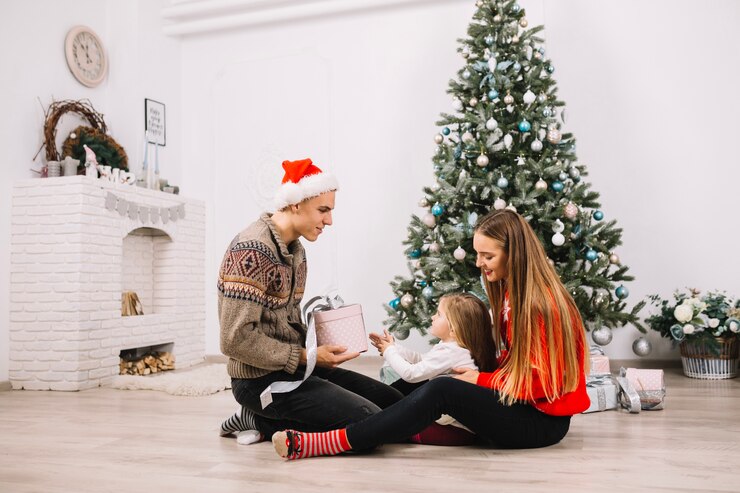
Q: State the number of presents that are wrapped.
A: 4